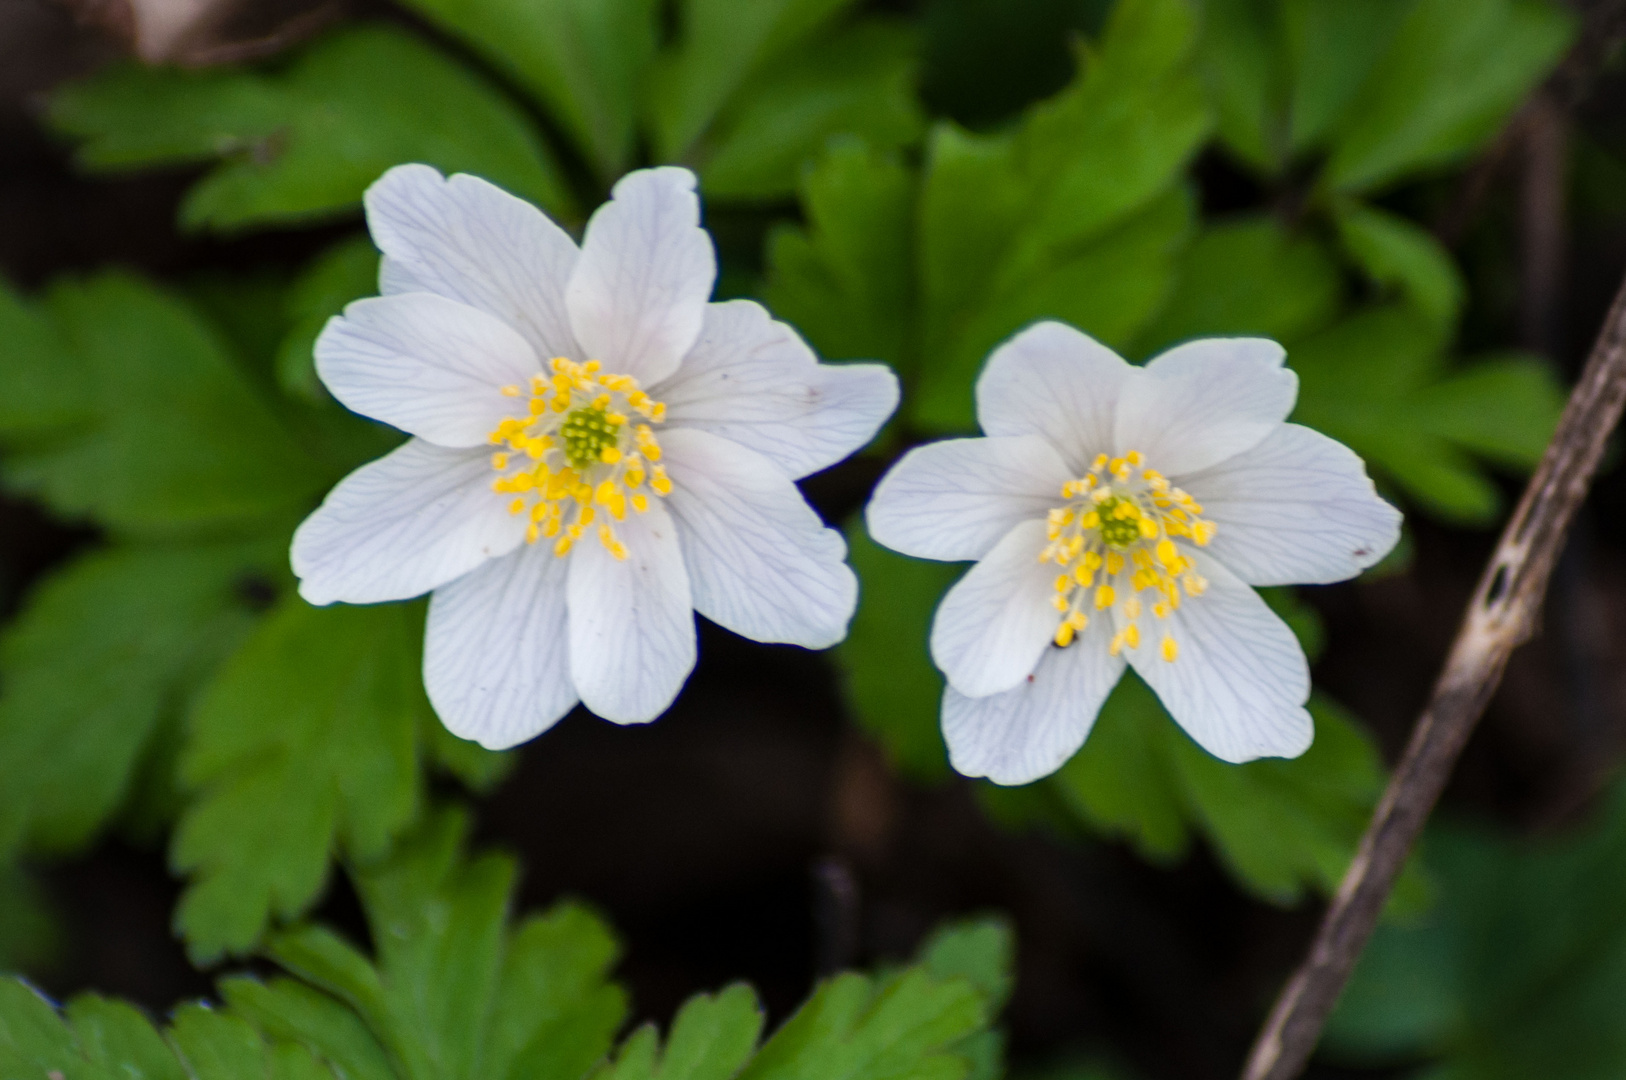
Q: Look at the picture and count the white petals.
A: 15